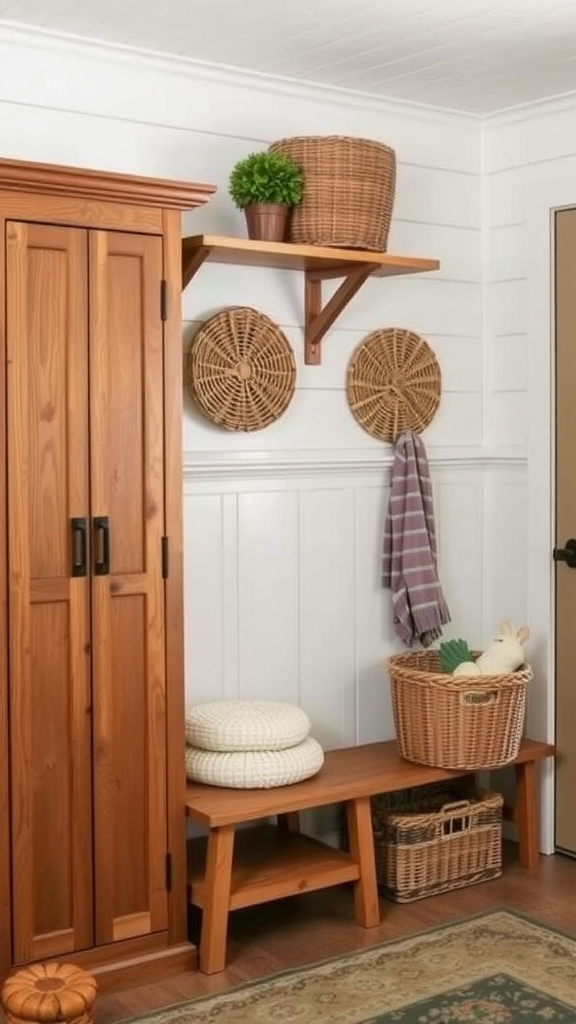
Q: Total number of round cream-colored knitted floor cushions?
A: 2